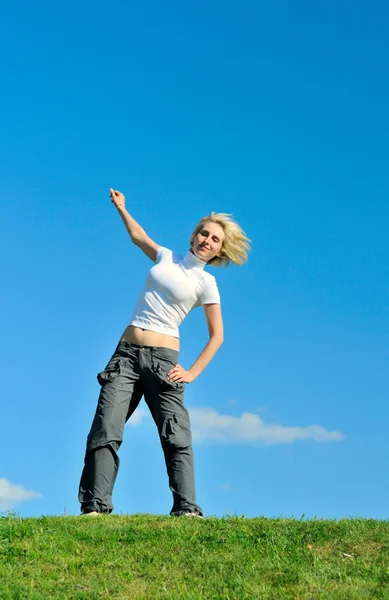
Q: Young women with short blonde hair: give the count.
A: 1